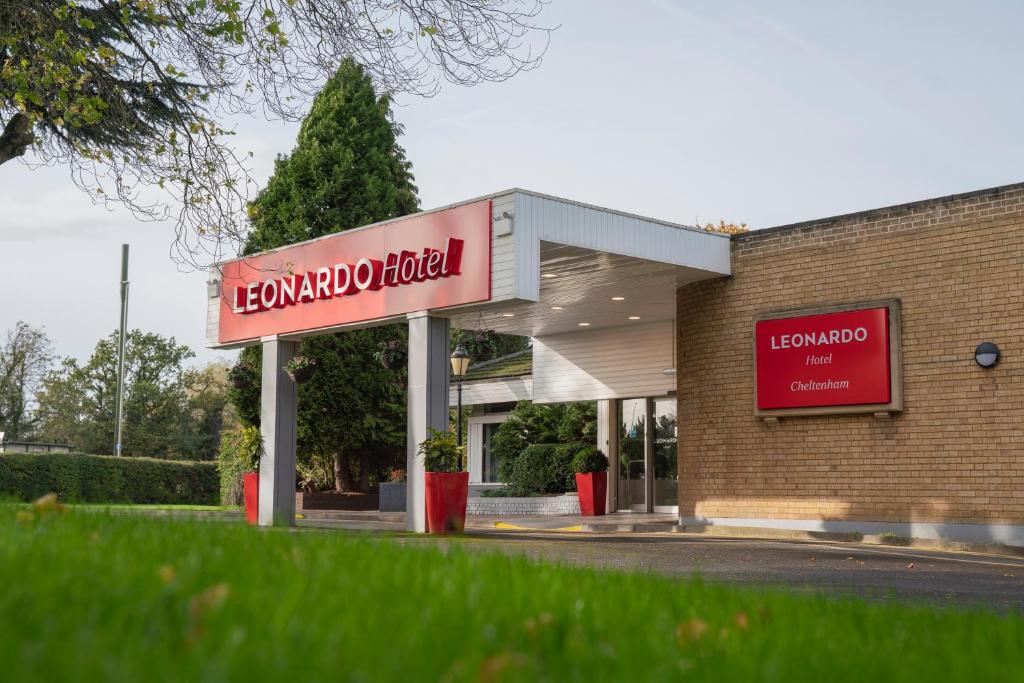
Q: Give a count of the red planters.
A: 3